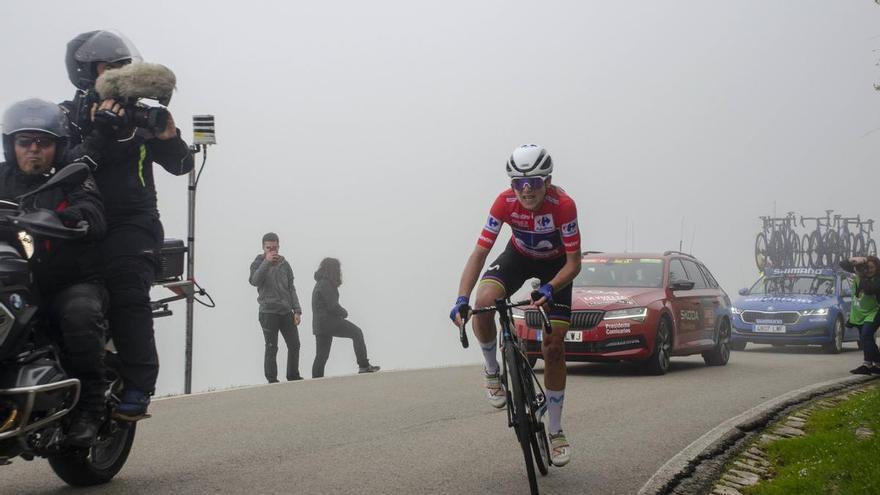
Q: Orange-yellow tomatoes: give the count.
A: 0